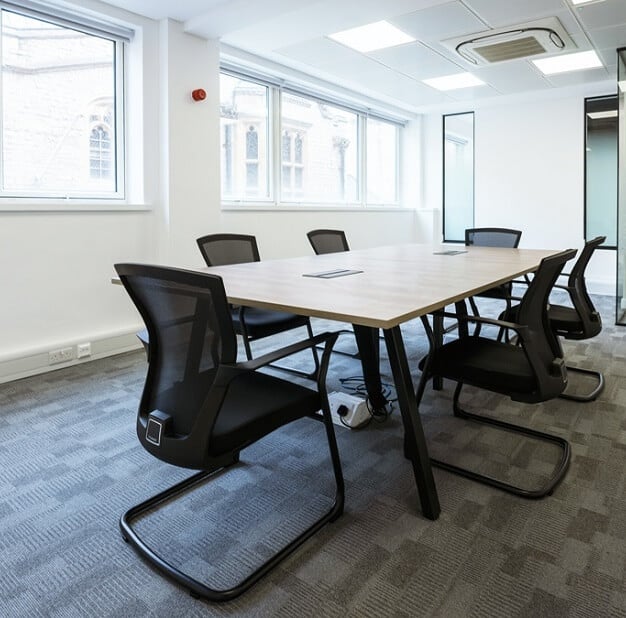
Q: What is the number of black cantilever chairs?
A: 6